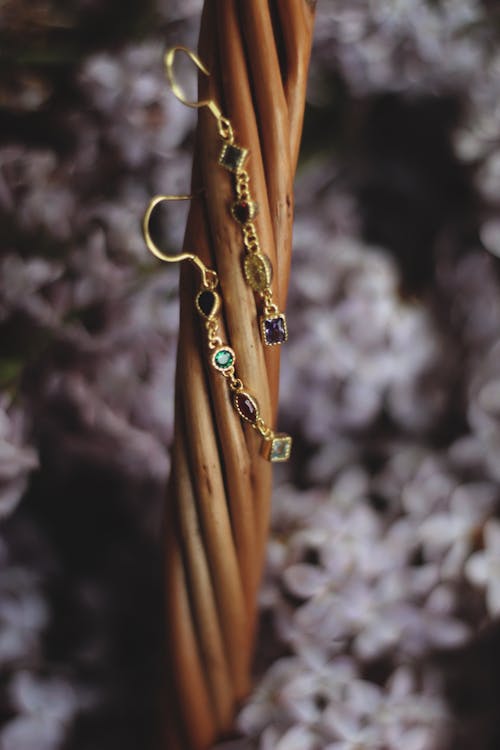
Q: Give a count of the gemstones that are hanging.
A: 8